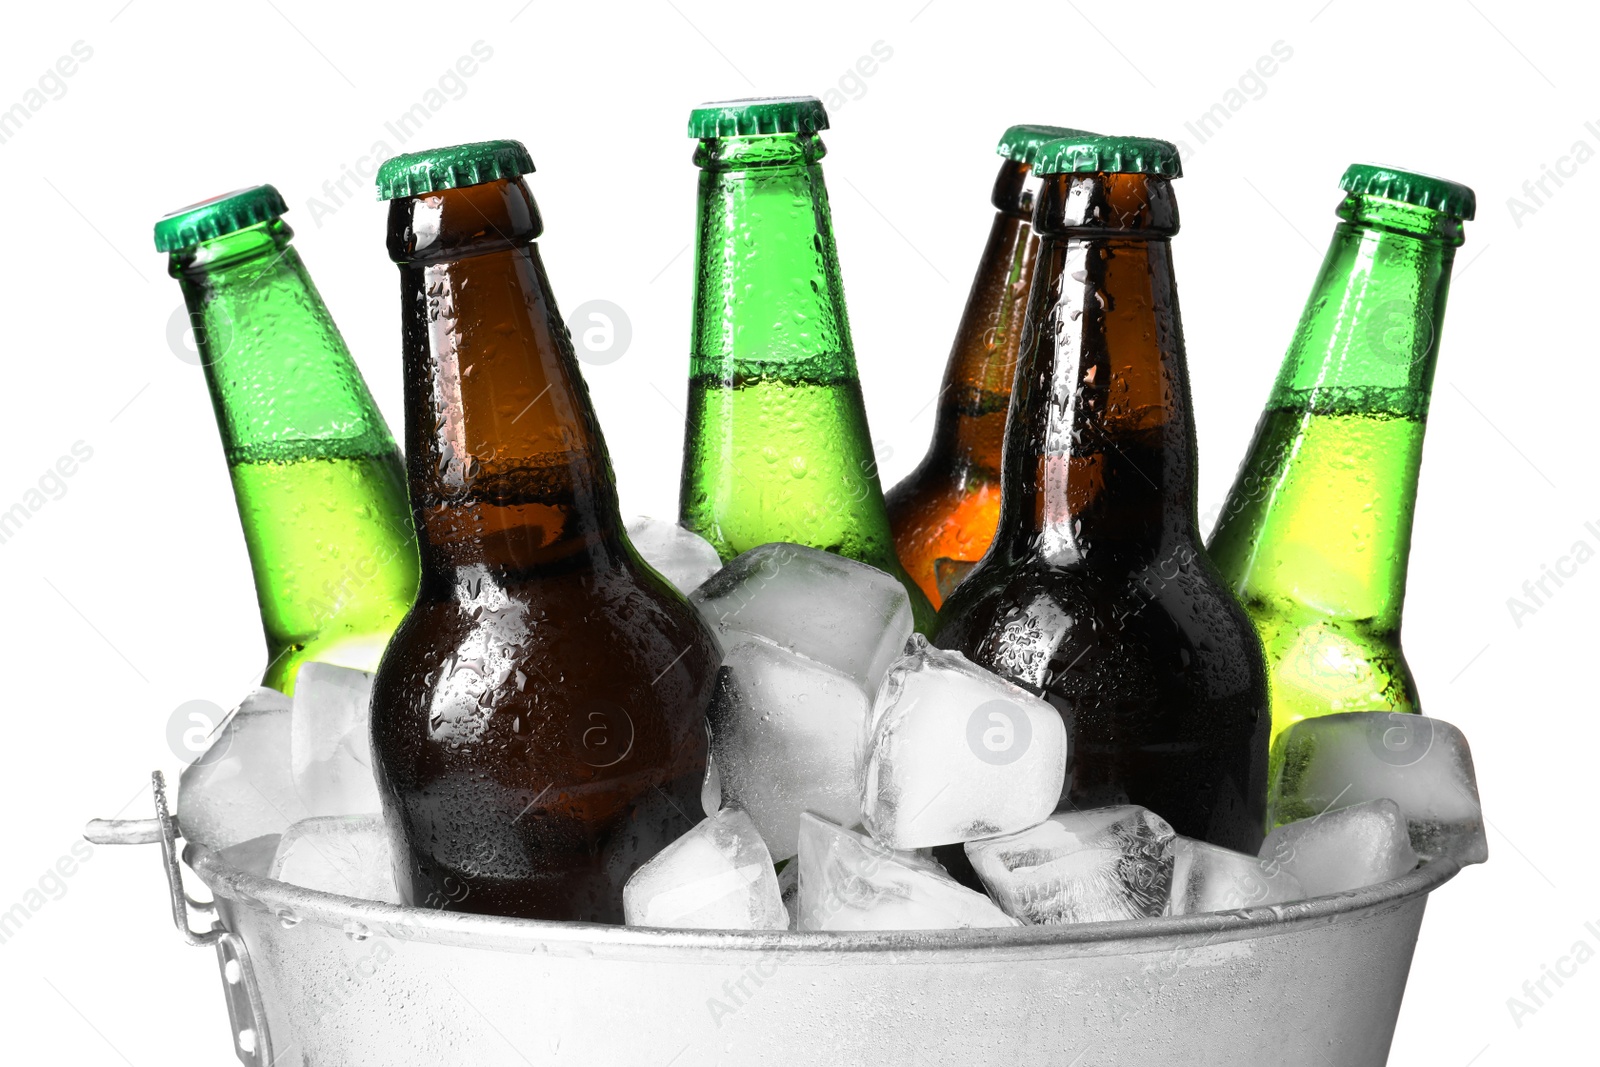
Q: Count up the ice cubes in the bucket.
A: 13